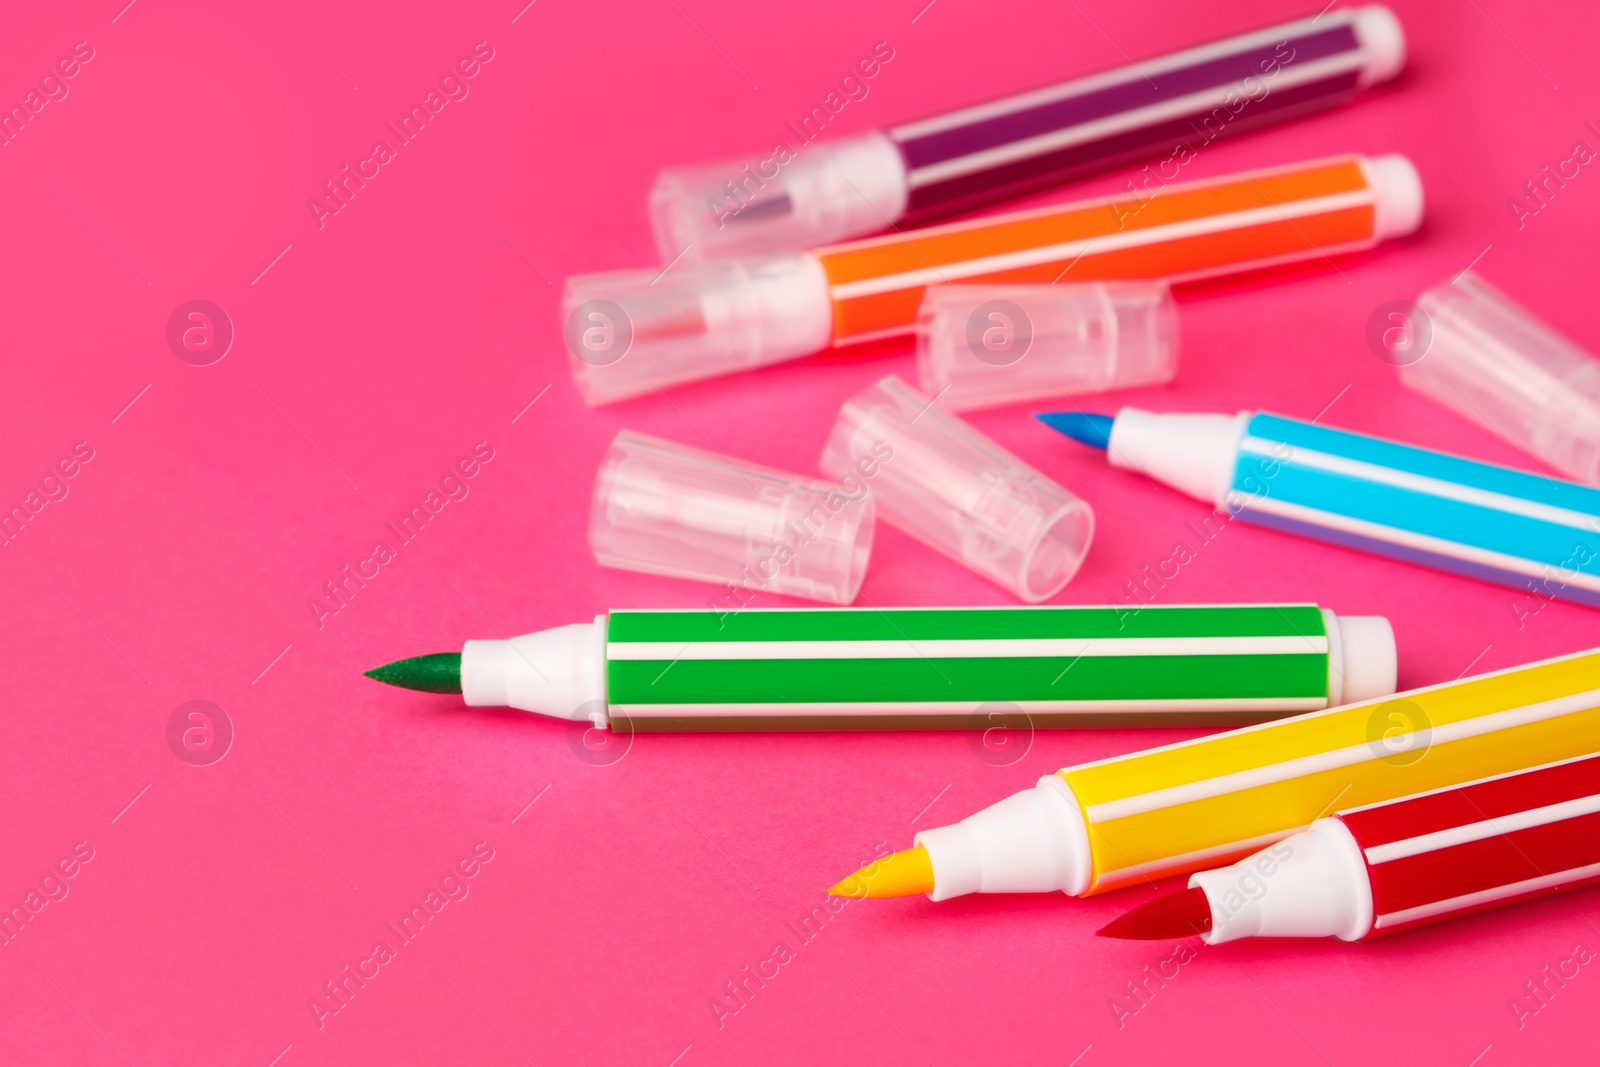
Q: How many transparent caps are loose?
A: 4